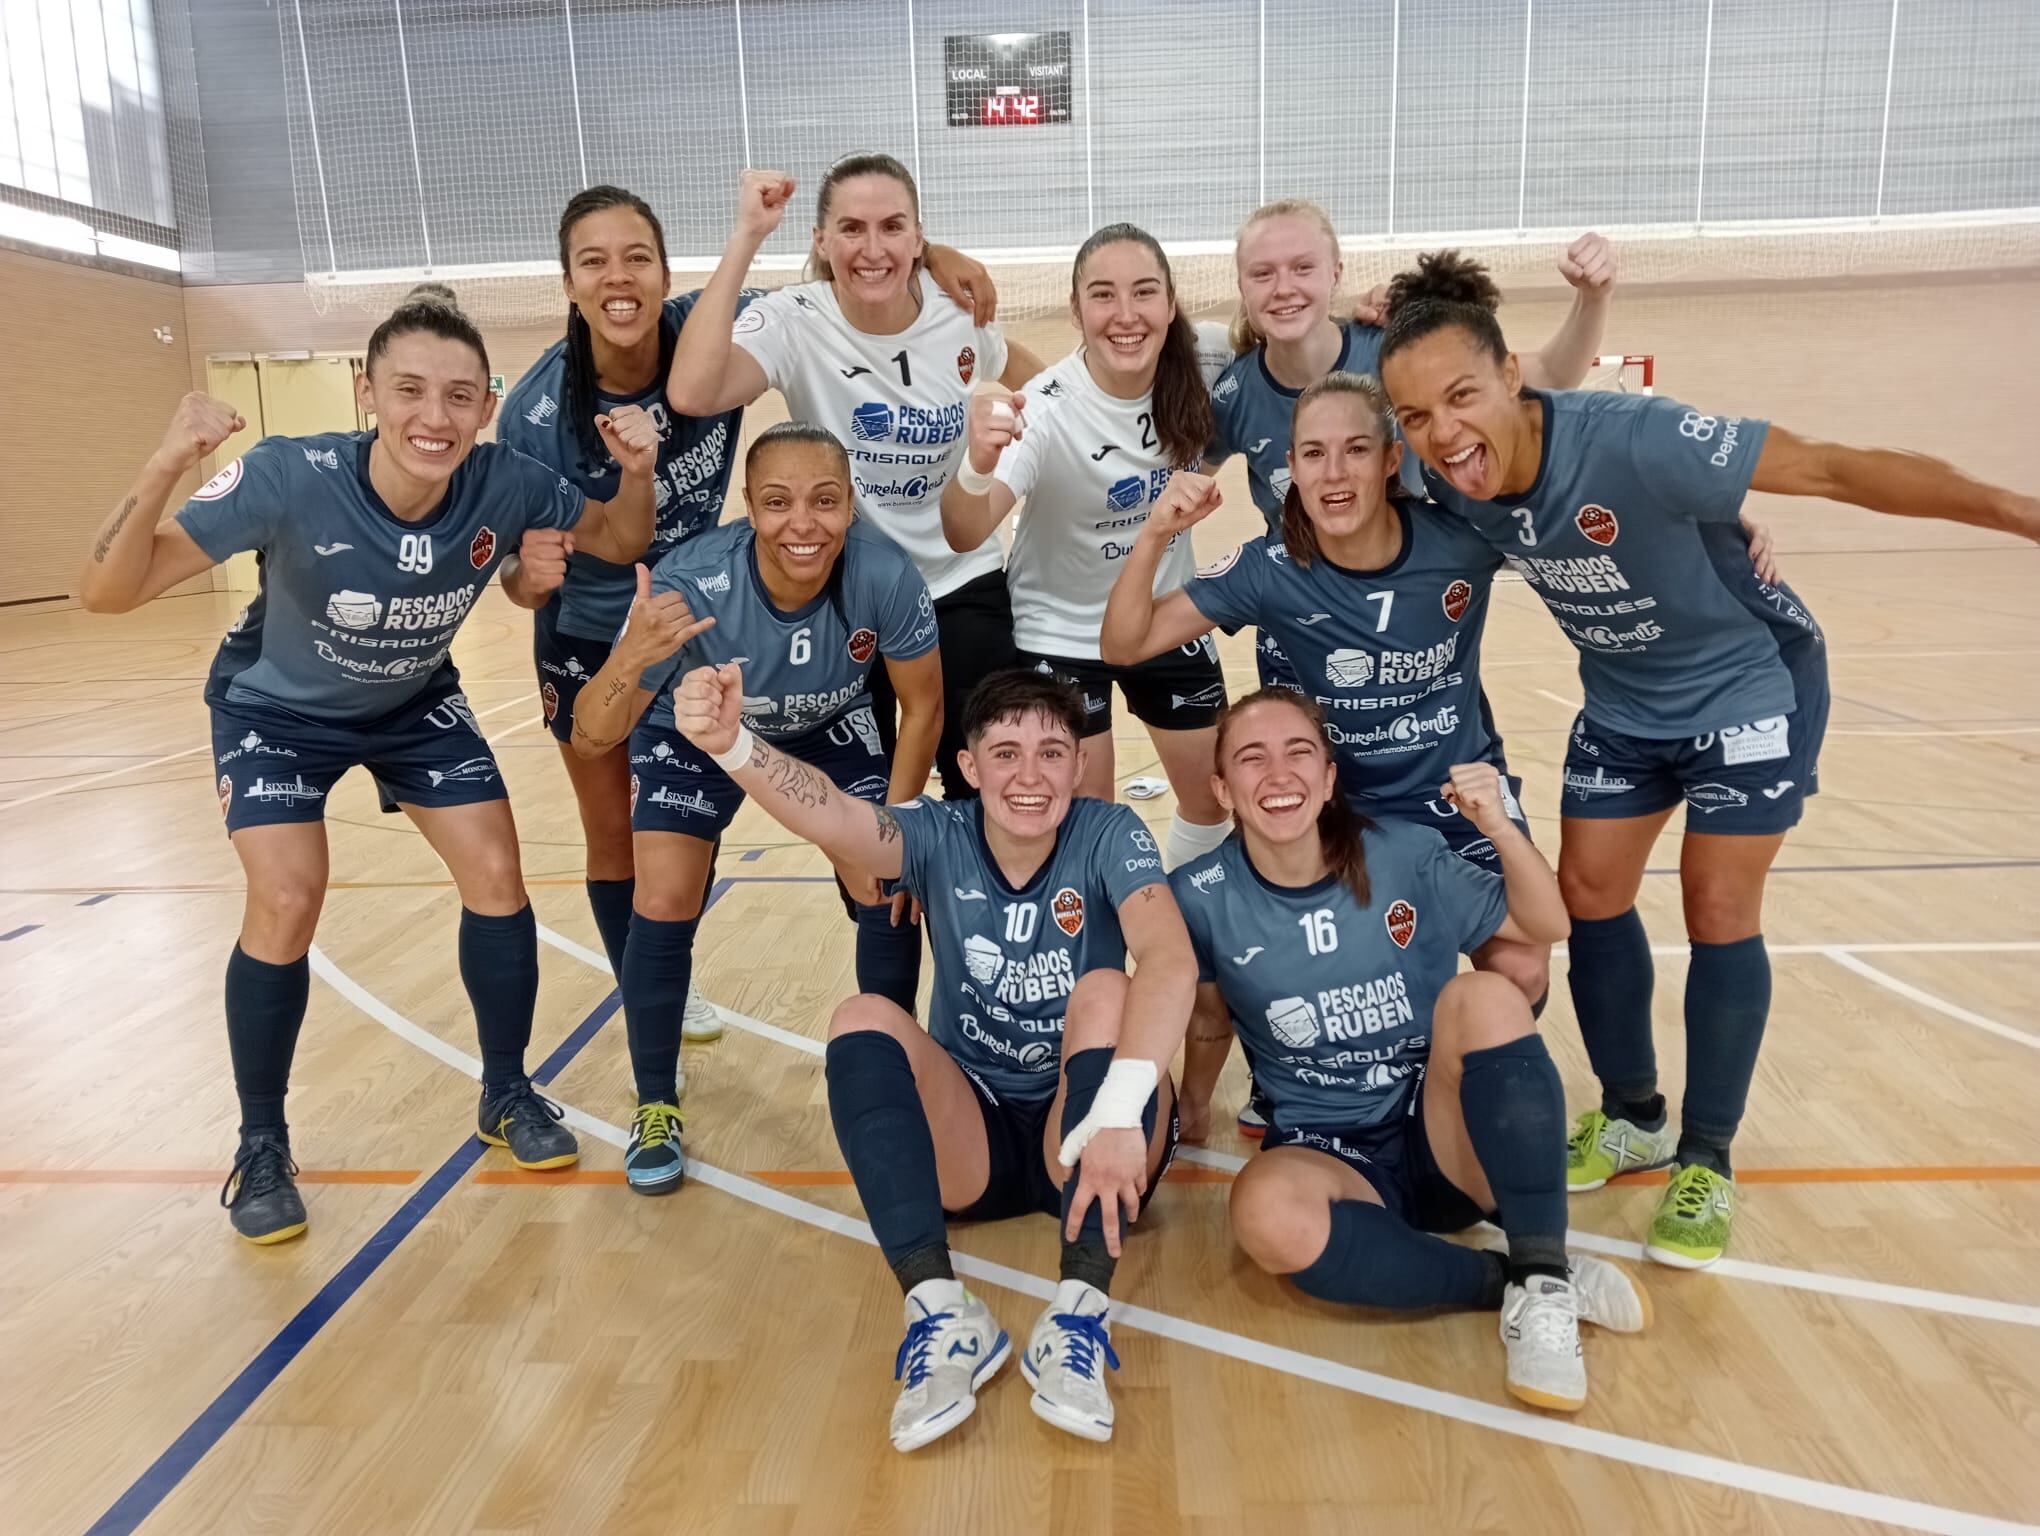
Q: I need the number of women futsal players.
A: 10